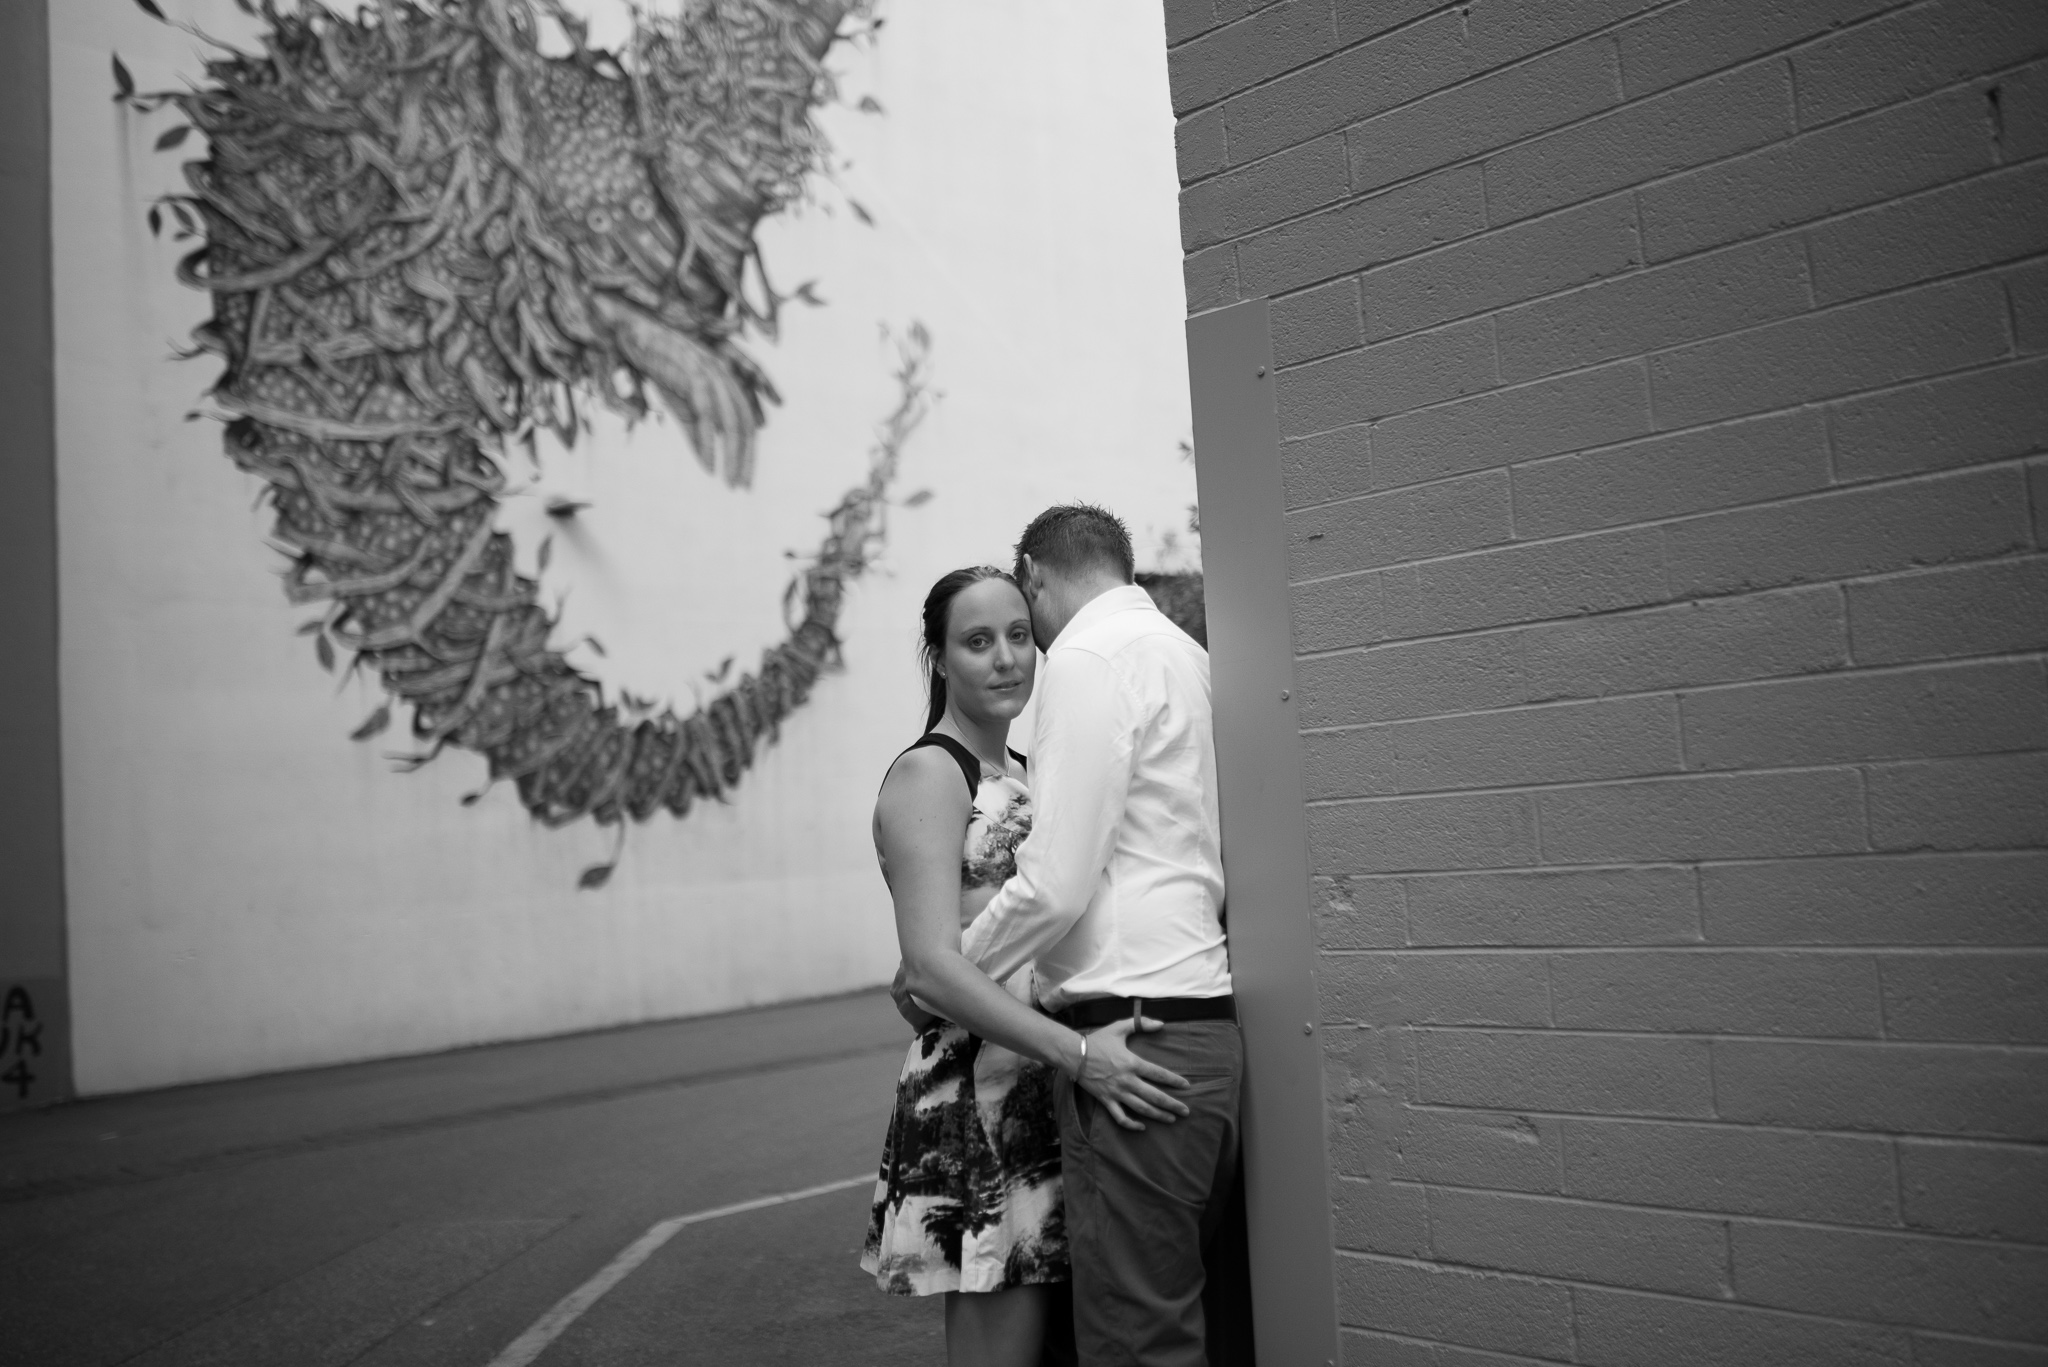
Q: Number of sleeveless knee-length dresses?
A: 1